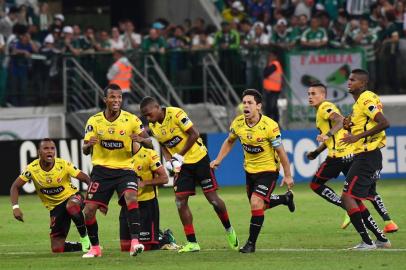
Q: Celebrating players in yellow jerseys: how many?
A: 7